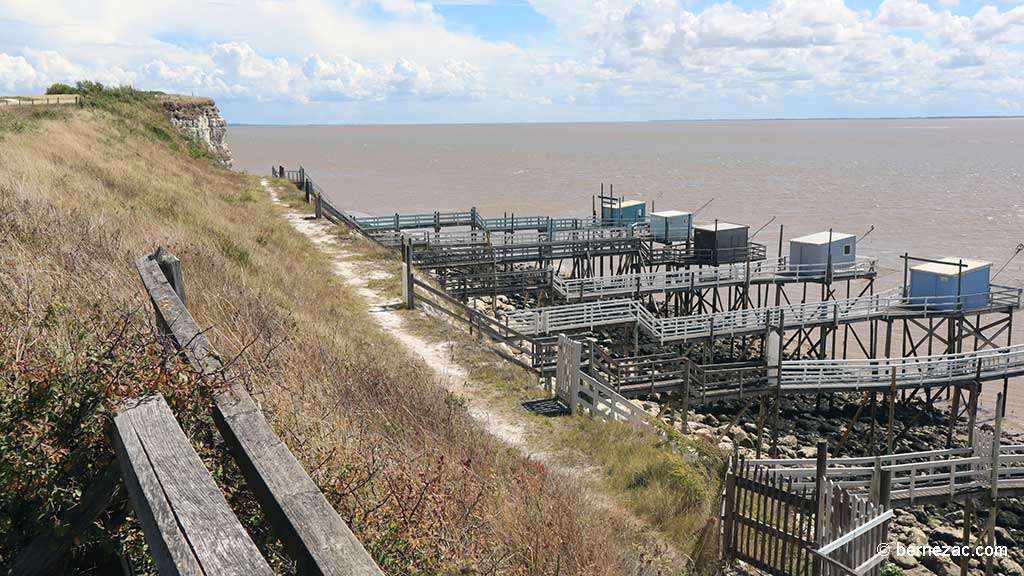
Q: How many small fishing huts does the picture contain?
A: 5